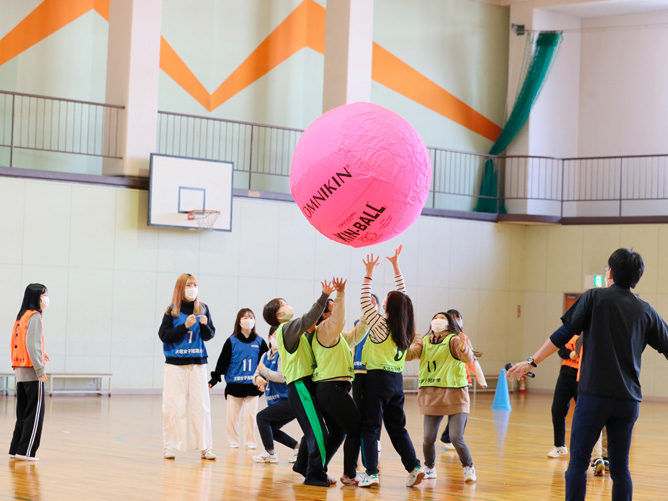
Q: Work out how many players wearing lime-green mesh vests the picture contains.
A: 4